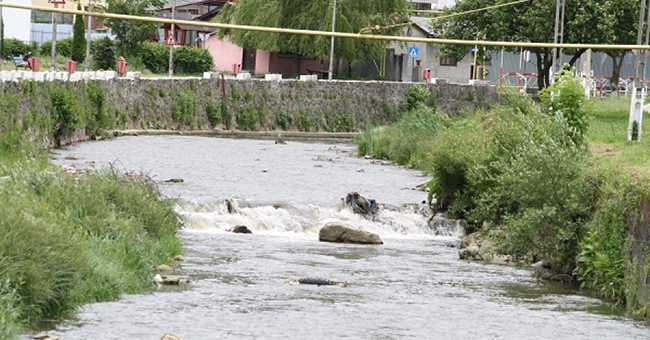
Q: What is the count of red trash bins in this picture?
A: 5